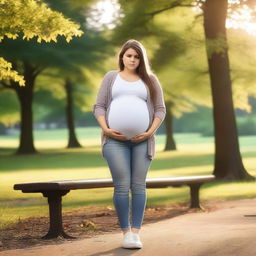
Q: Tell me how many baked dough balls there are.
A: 0